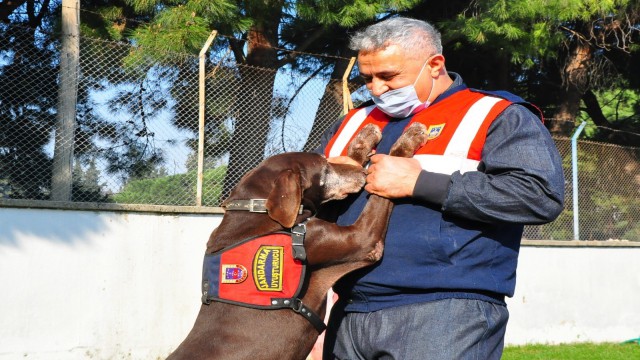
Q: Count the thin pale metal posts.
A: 3